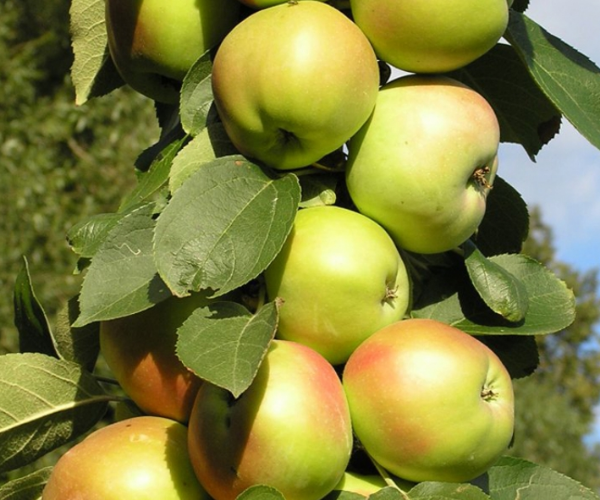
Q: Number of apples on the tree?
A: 11